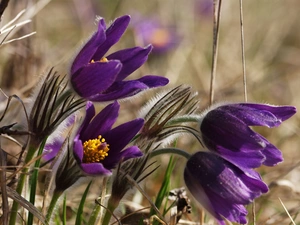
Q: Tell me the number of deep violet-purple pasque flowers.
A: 4